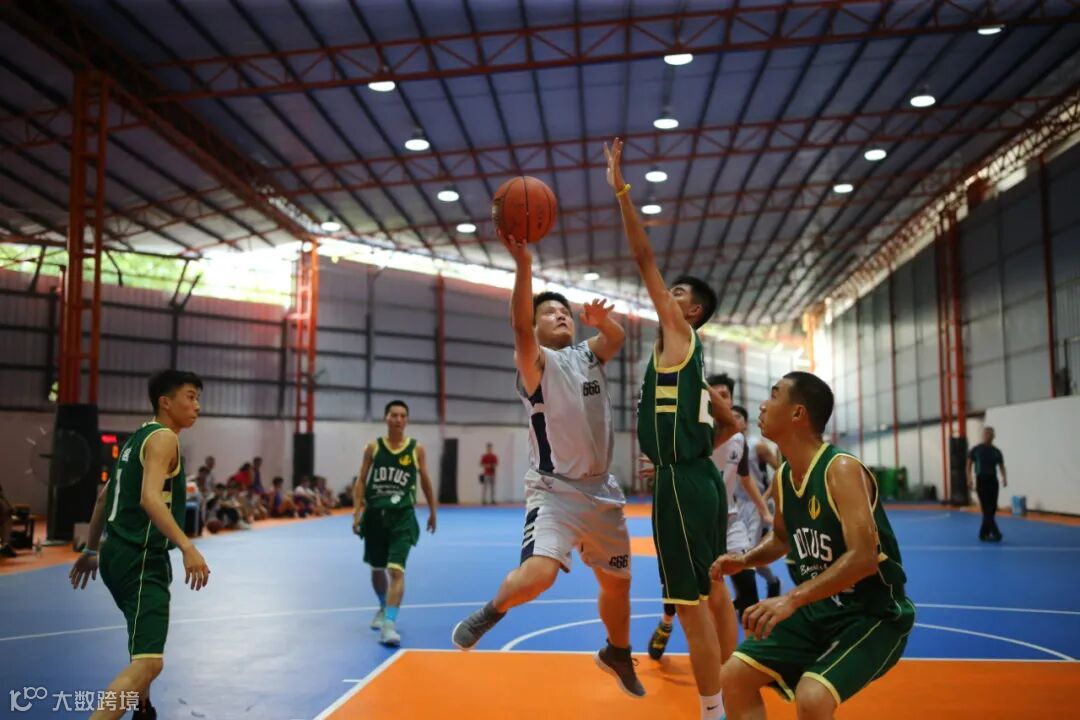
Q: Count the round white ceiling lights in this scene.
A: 14